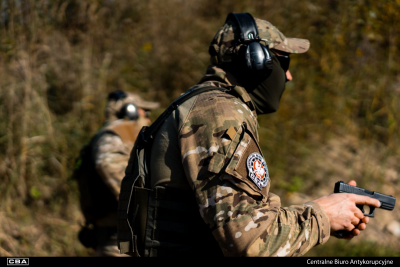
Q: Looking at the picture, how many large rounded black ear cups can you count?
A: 2